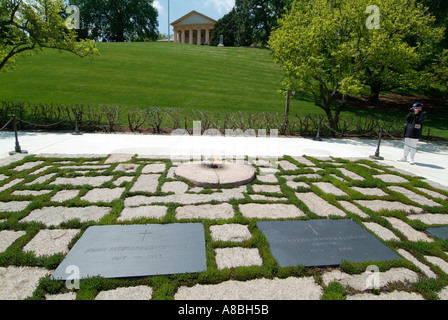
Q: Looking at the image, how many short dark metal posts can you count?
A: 4